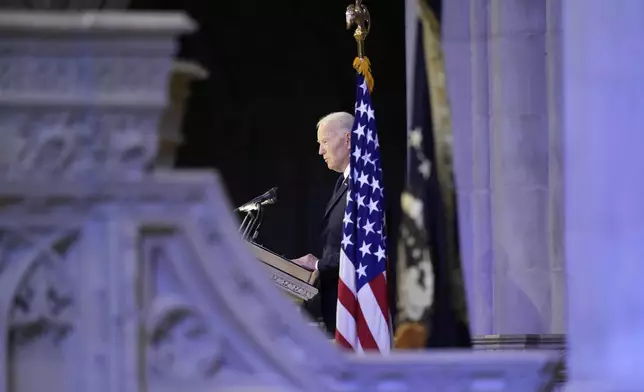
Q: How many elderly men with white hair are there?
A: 1